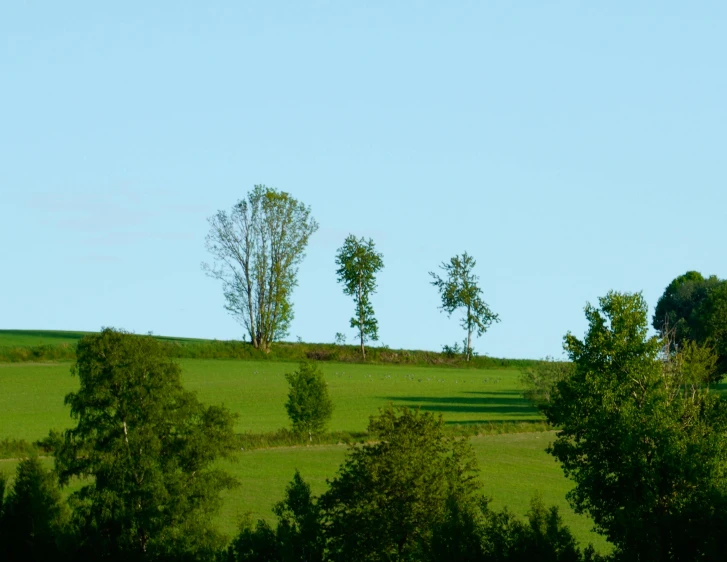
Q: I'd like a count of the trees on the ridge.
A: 3